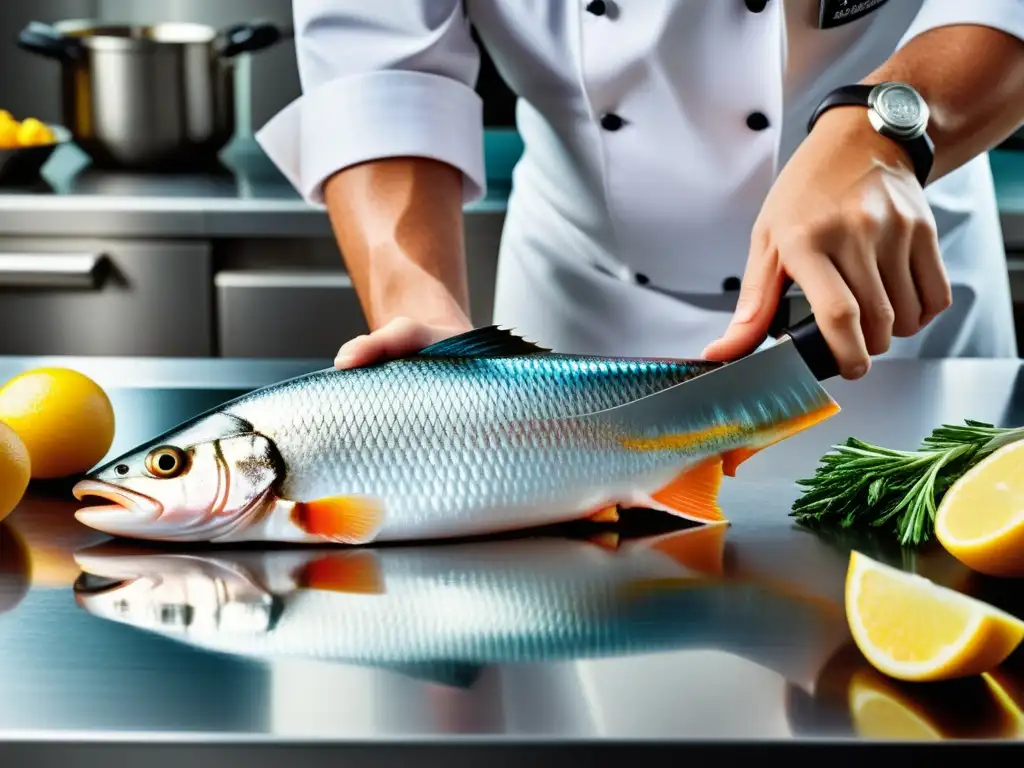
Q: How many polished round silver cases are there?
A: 1